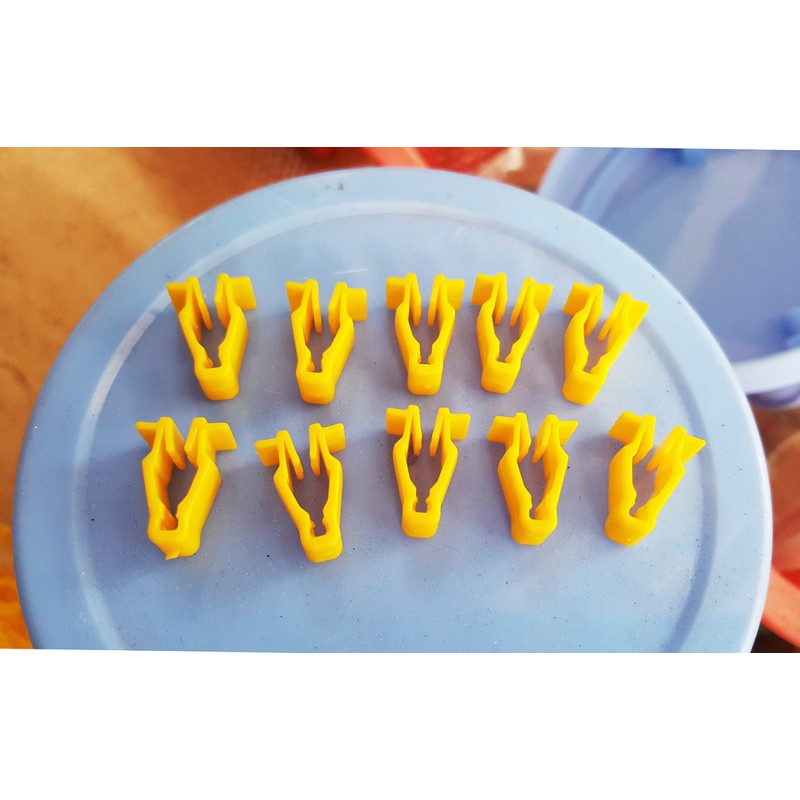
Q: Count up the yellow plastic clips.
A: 10